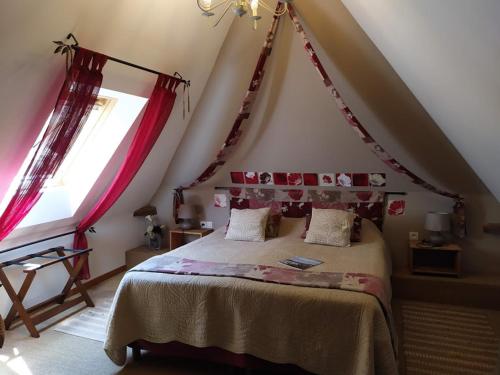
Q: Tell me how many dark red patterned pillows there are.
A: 2